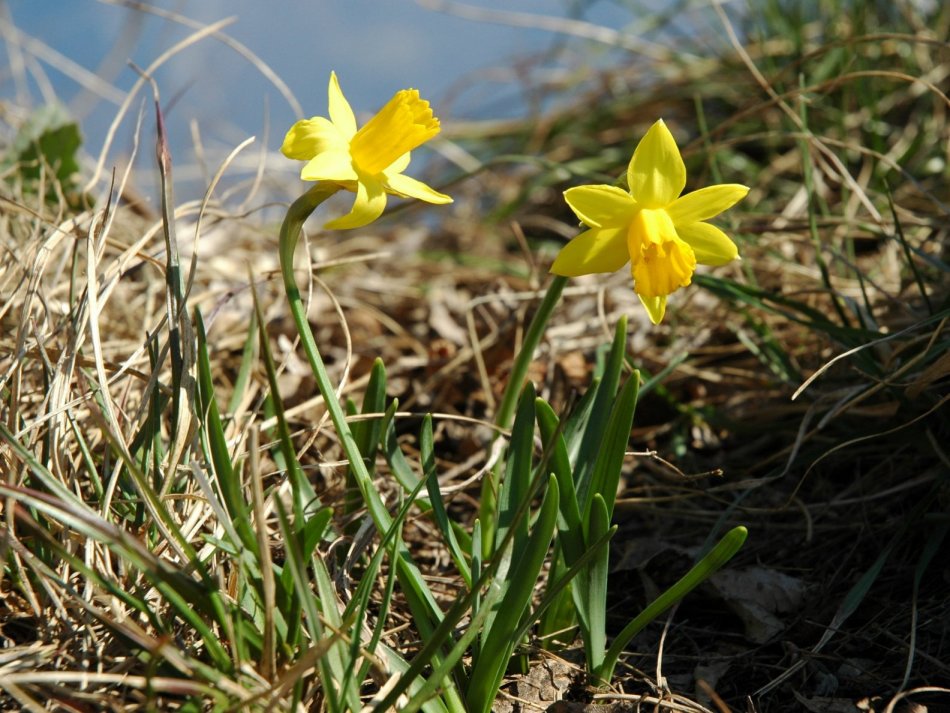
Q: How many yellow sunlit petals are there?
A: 12